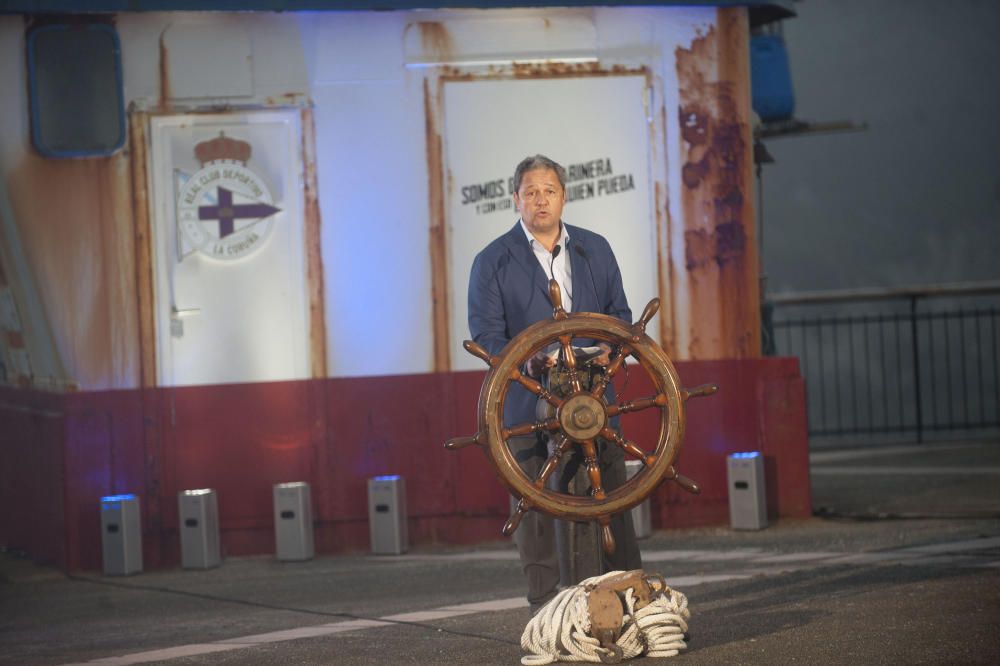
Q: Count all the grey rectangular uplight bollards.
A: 6